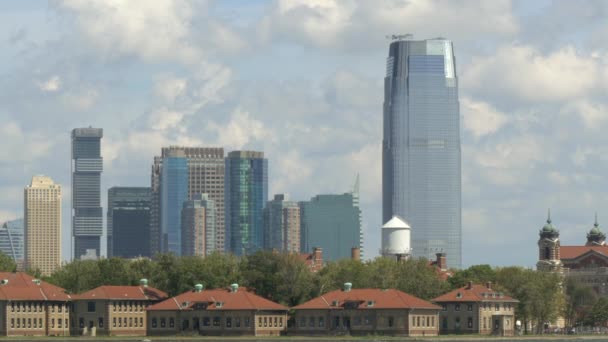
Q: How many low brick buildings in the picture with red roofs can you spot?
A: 5